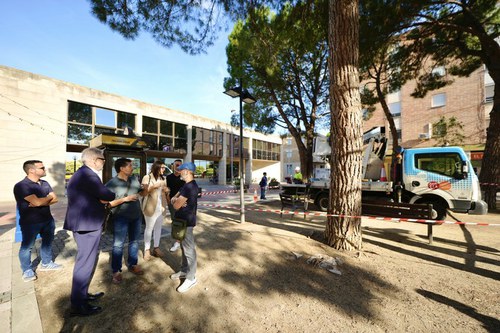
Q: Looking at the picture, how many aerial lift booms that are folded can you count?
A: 1